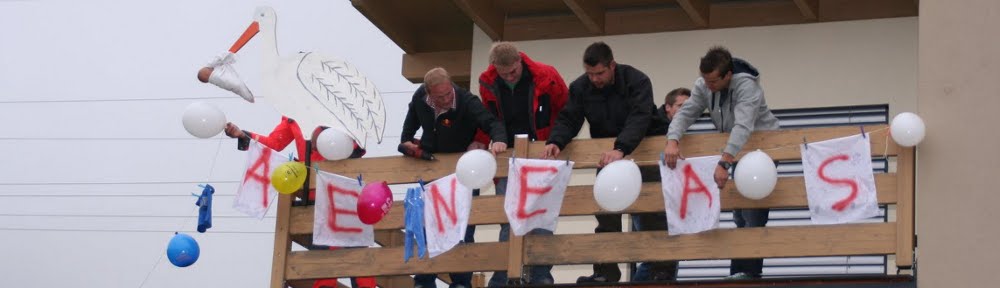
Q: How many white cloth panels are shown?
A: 6